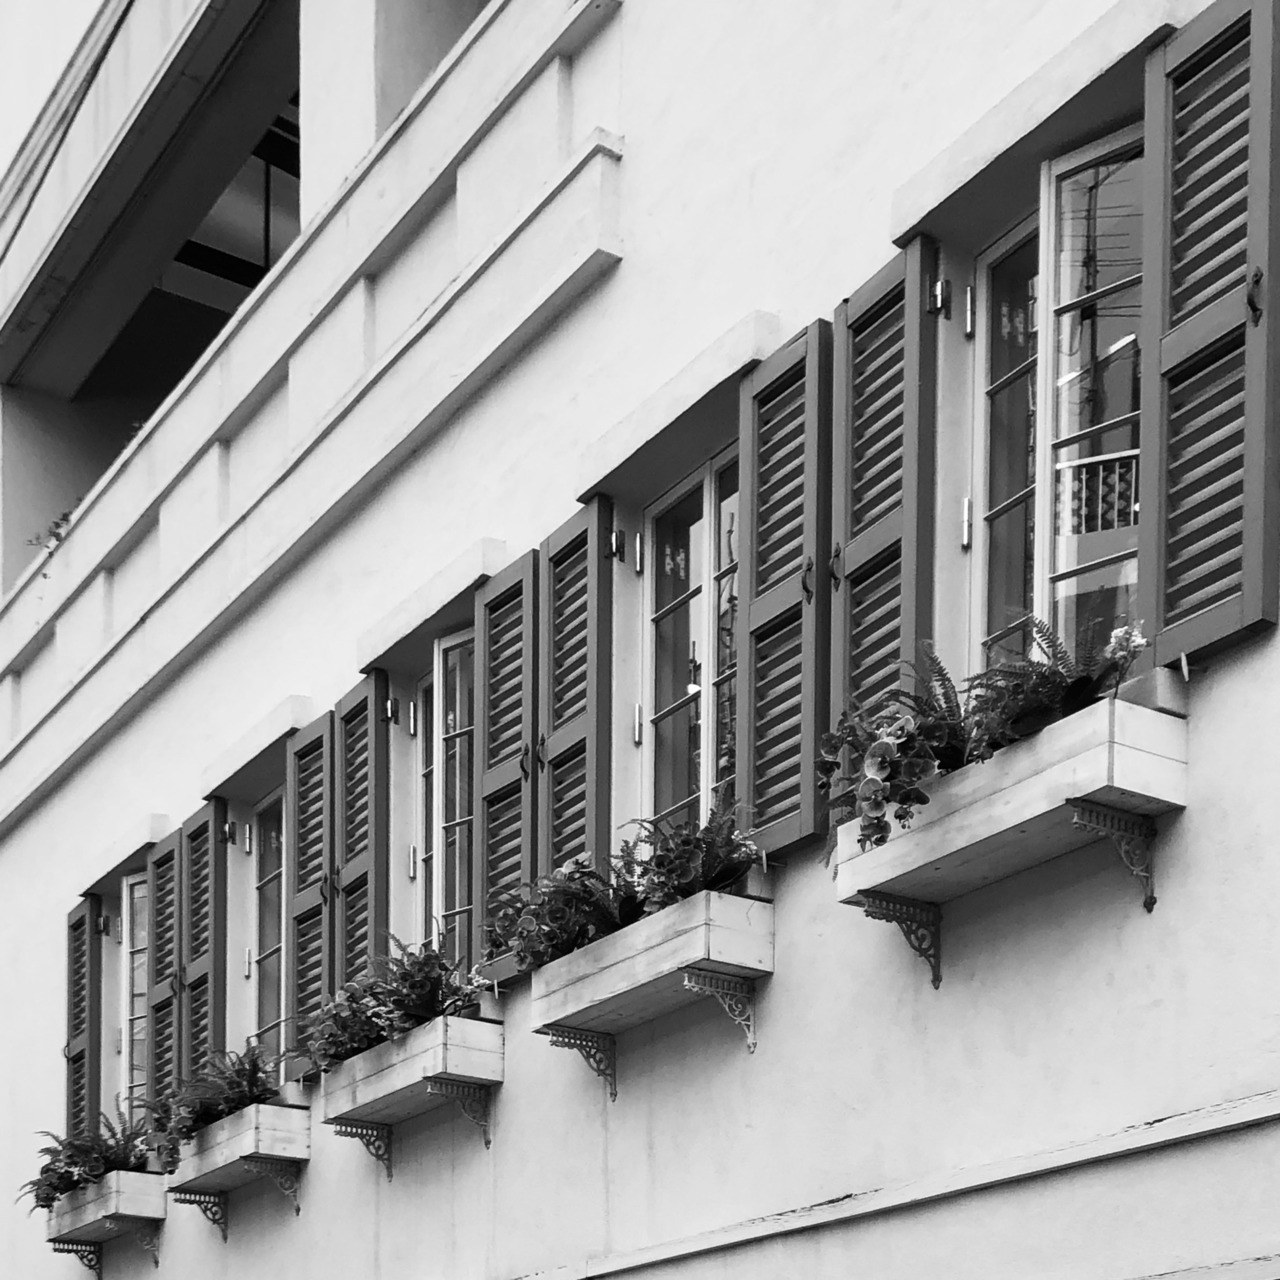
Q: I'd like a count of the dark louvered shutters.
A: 10